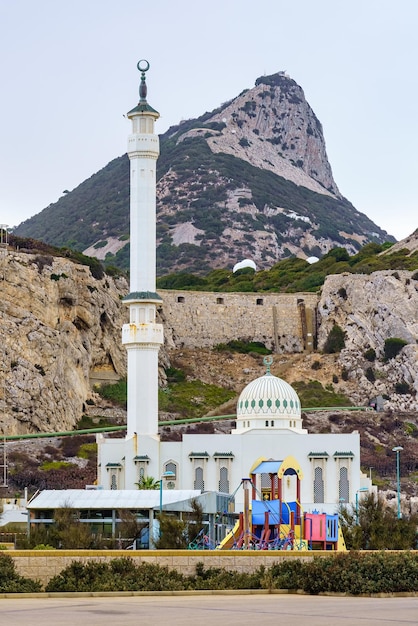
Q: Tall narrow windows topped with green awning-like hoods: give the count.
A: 6